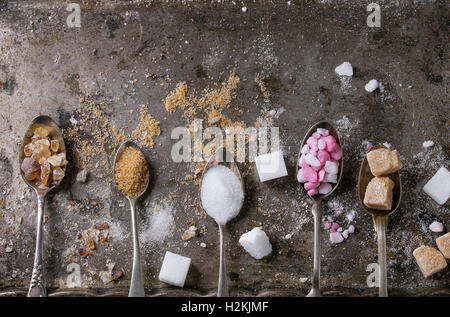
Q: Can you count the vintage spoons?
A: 5